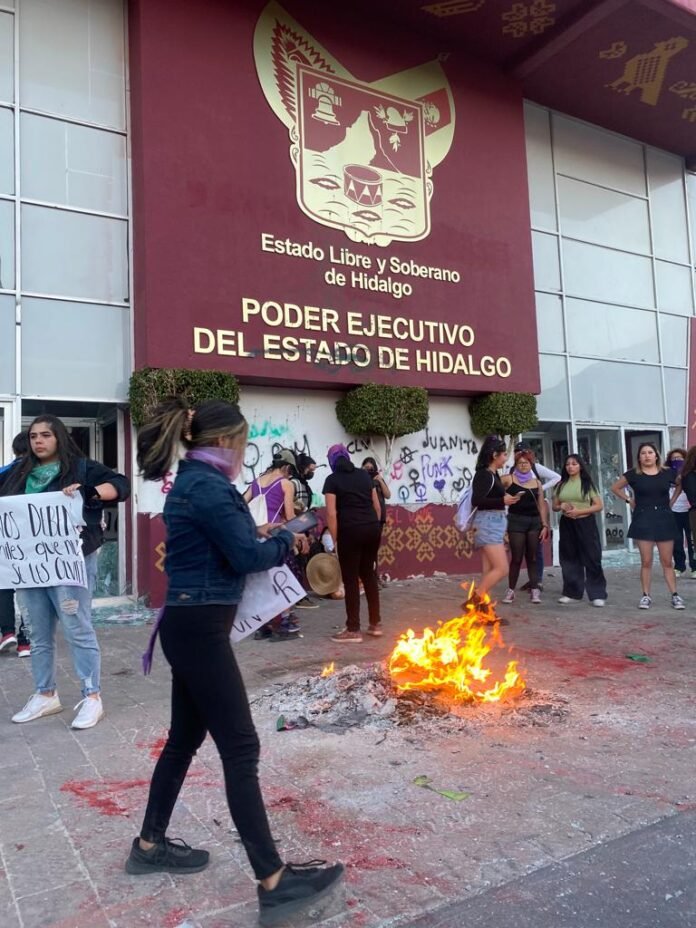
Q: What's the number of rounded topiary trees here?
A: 3